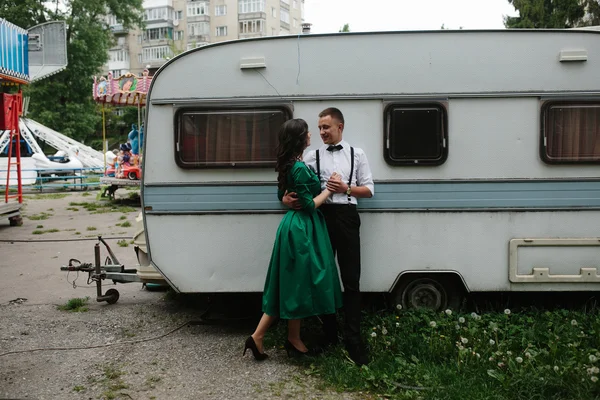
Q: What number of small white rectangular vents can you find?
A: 2